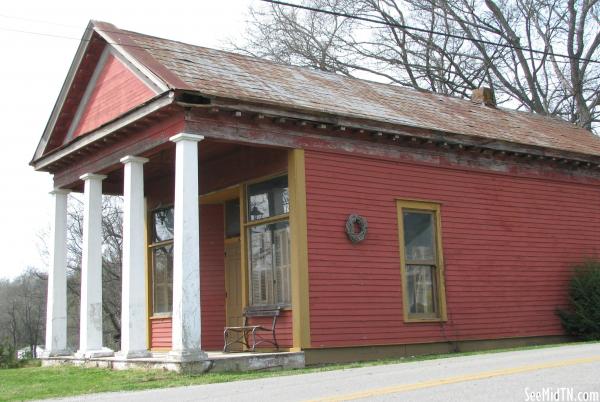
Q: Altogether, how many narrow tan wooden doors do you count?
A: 1